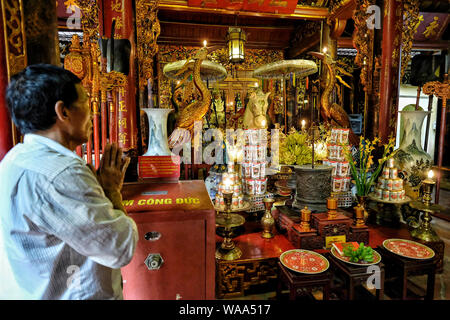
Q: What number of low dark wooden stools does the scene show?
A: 3